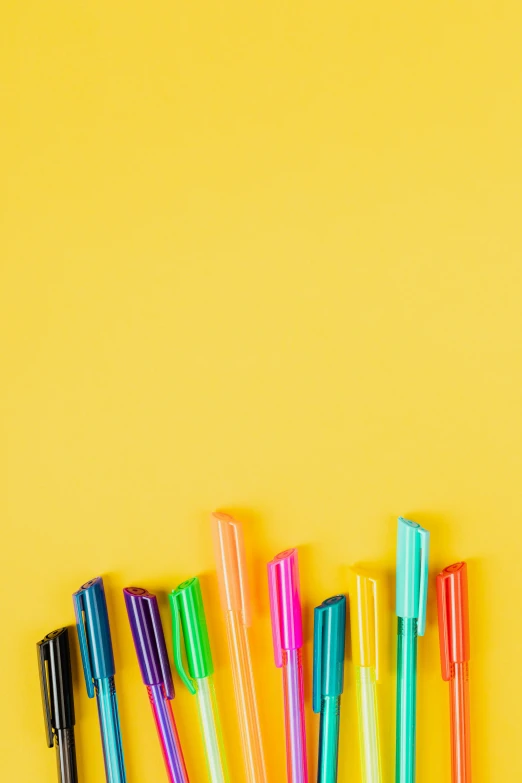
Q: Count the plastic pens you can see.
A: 10